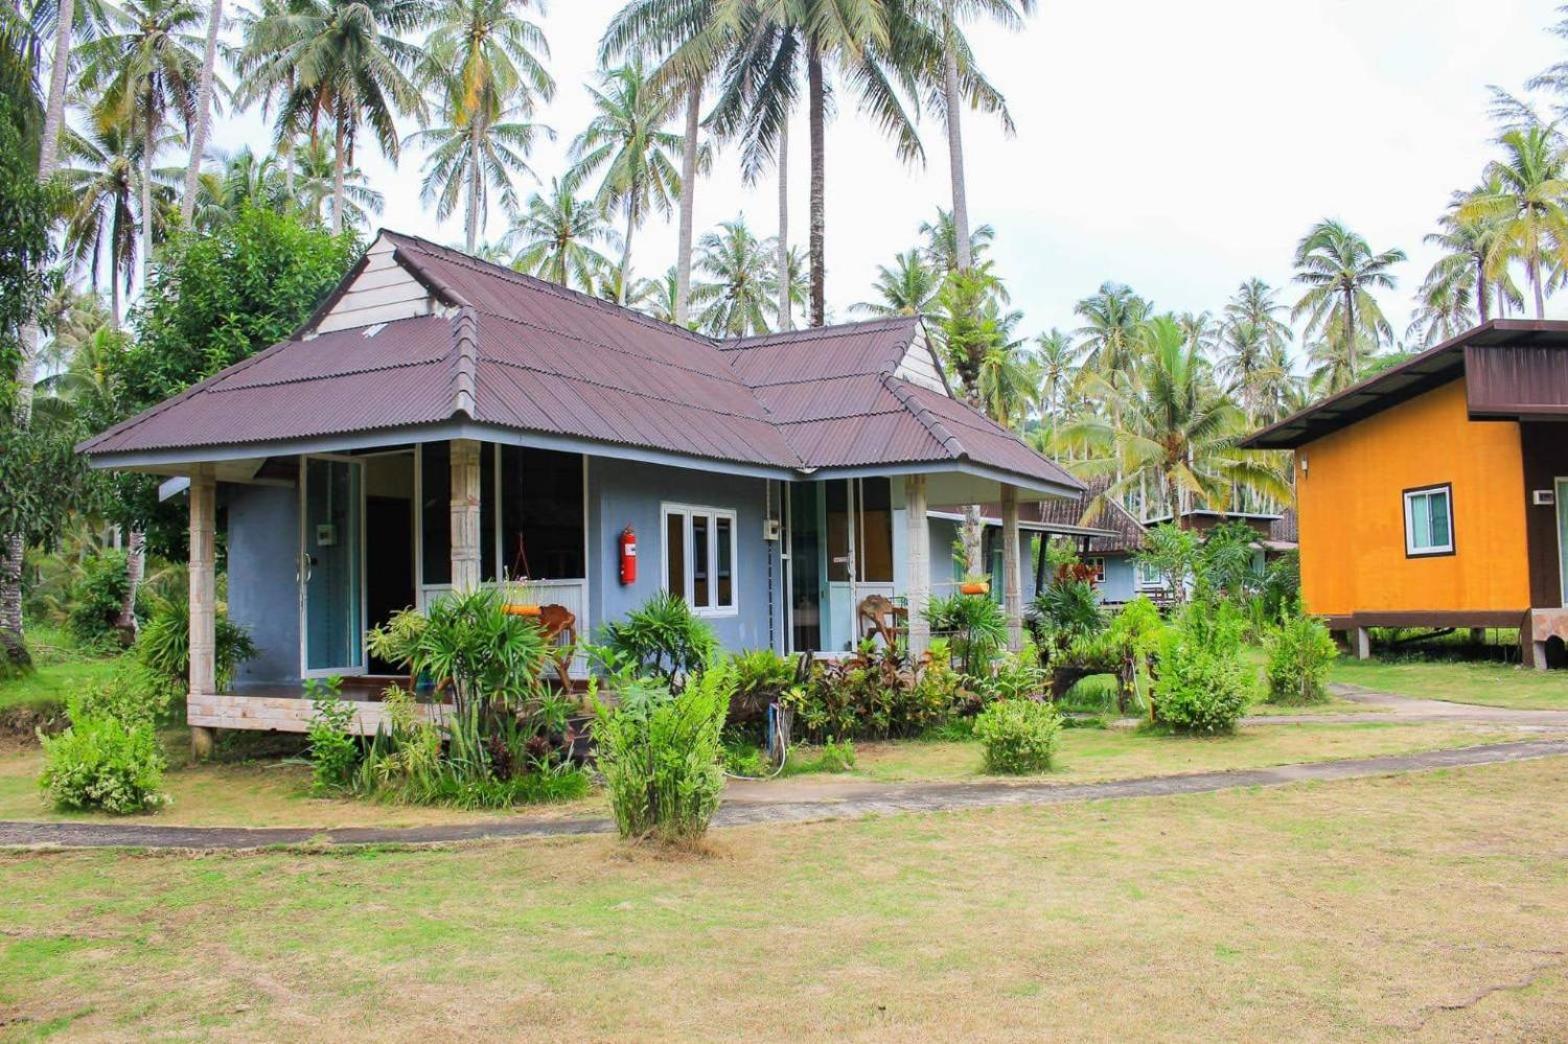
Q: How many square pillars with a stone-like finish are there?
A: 4